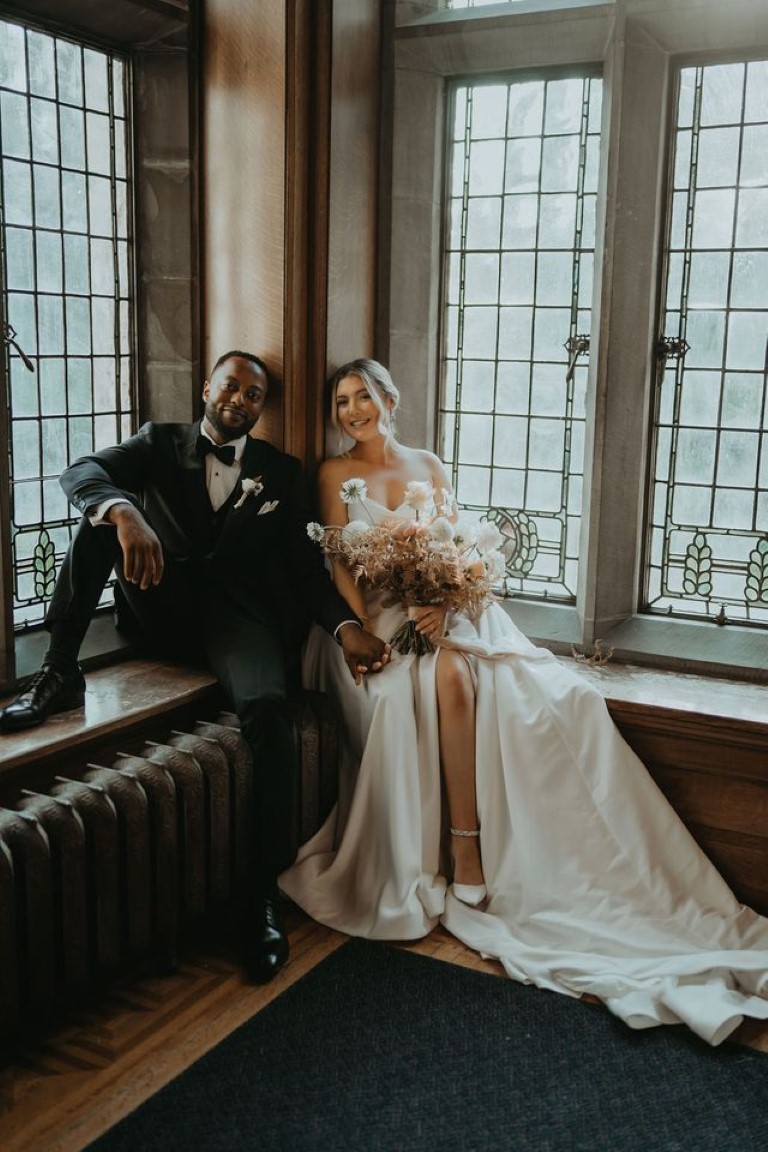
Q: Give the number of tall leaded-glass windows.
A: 3